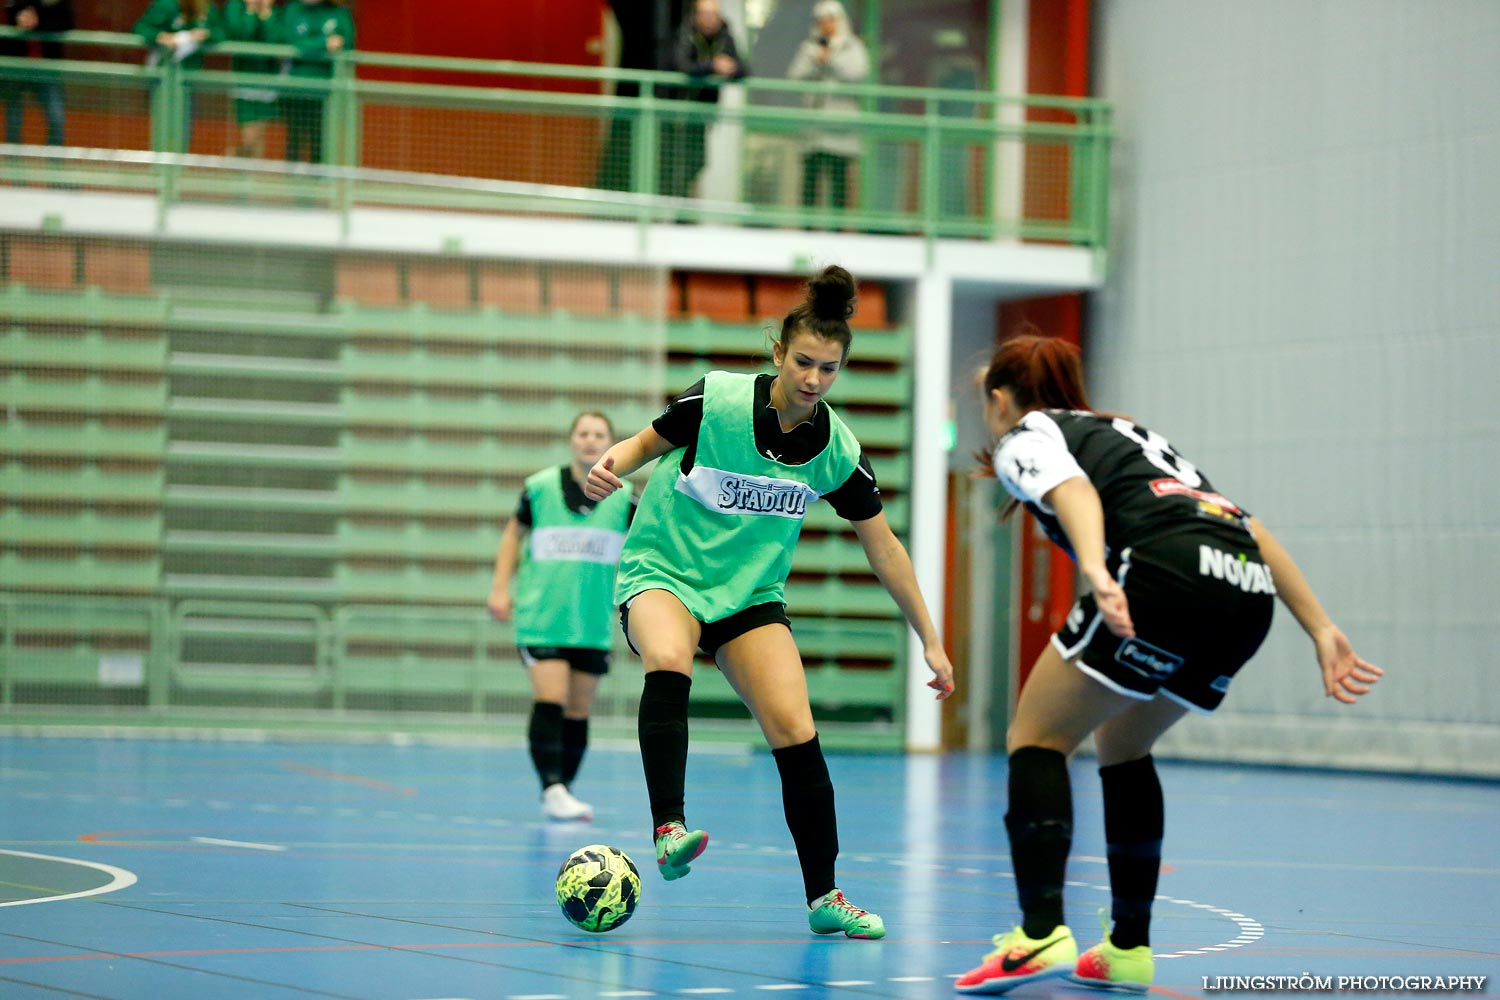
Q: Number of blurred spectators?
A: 6